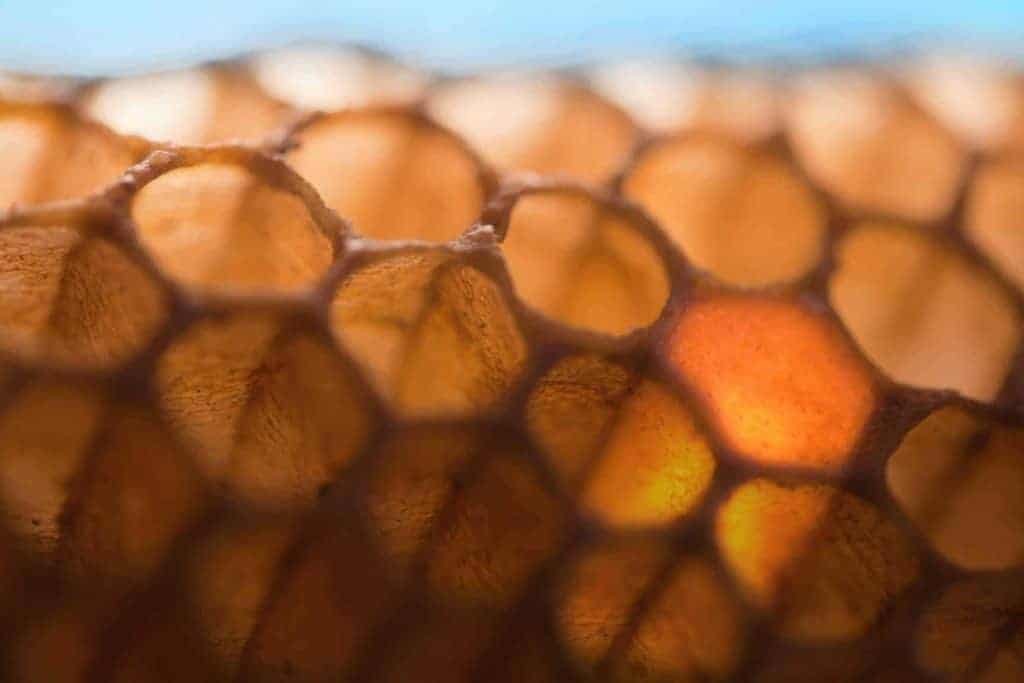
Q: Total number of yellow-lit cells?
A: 2